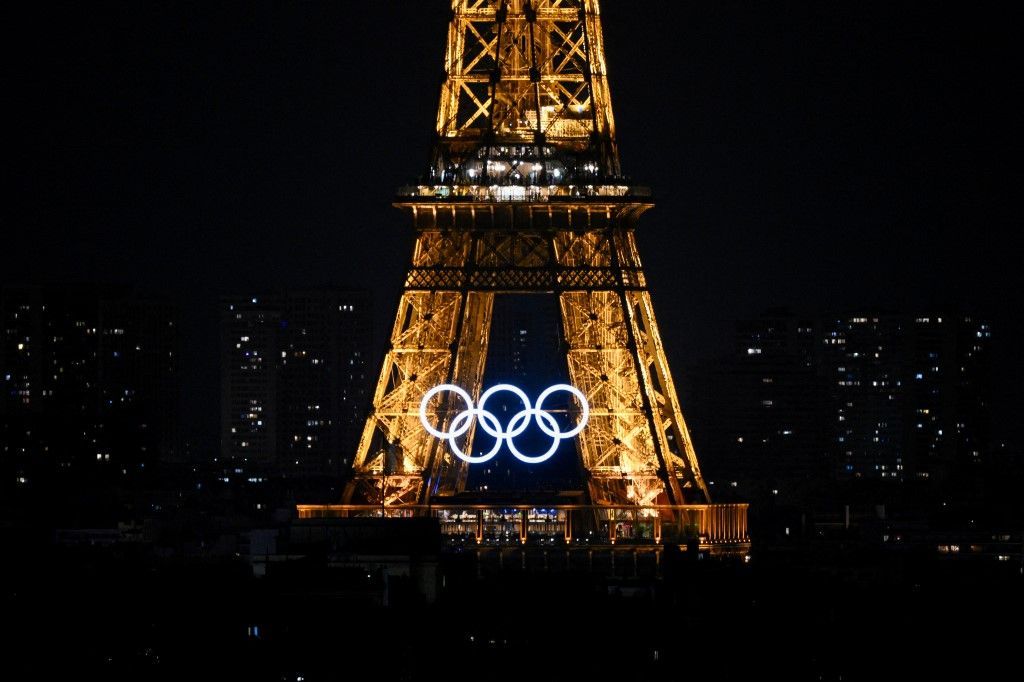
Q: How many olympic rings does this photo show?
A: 5